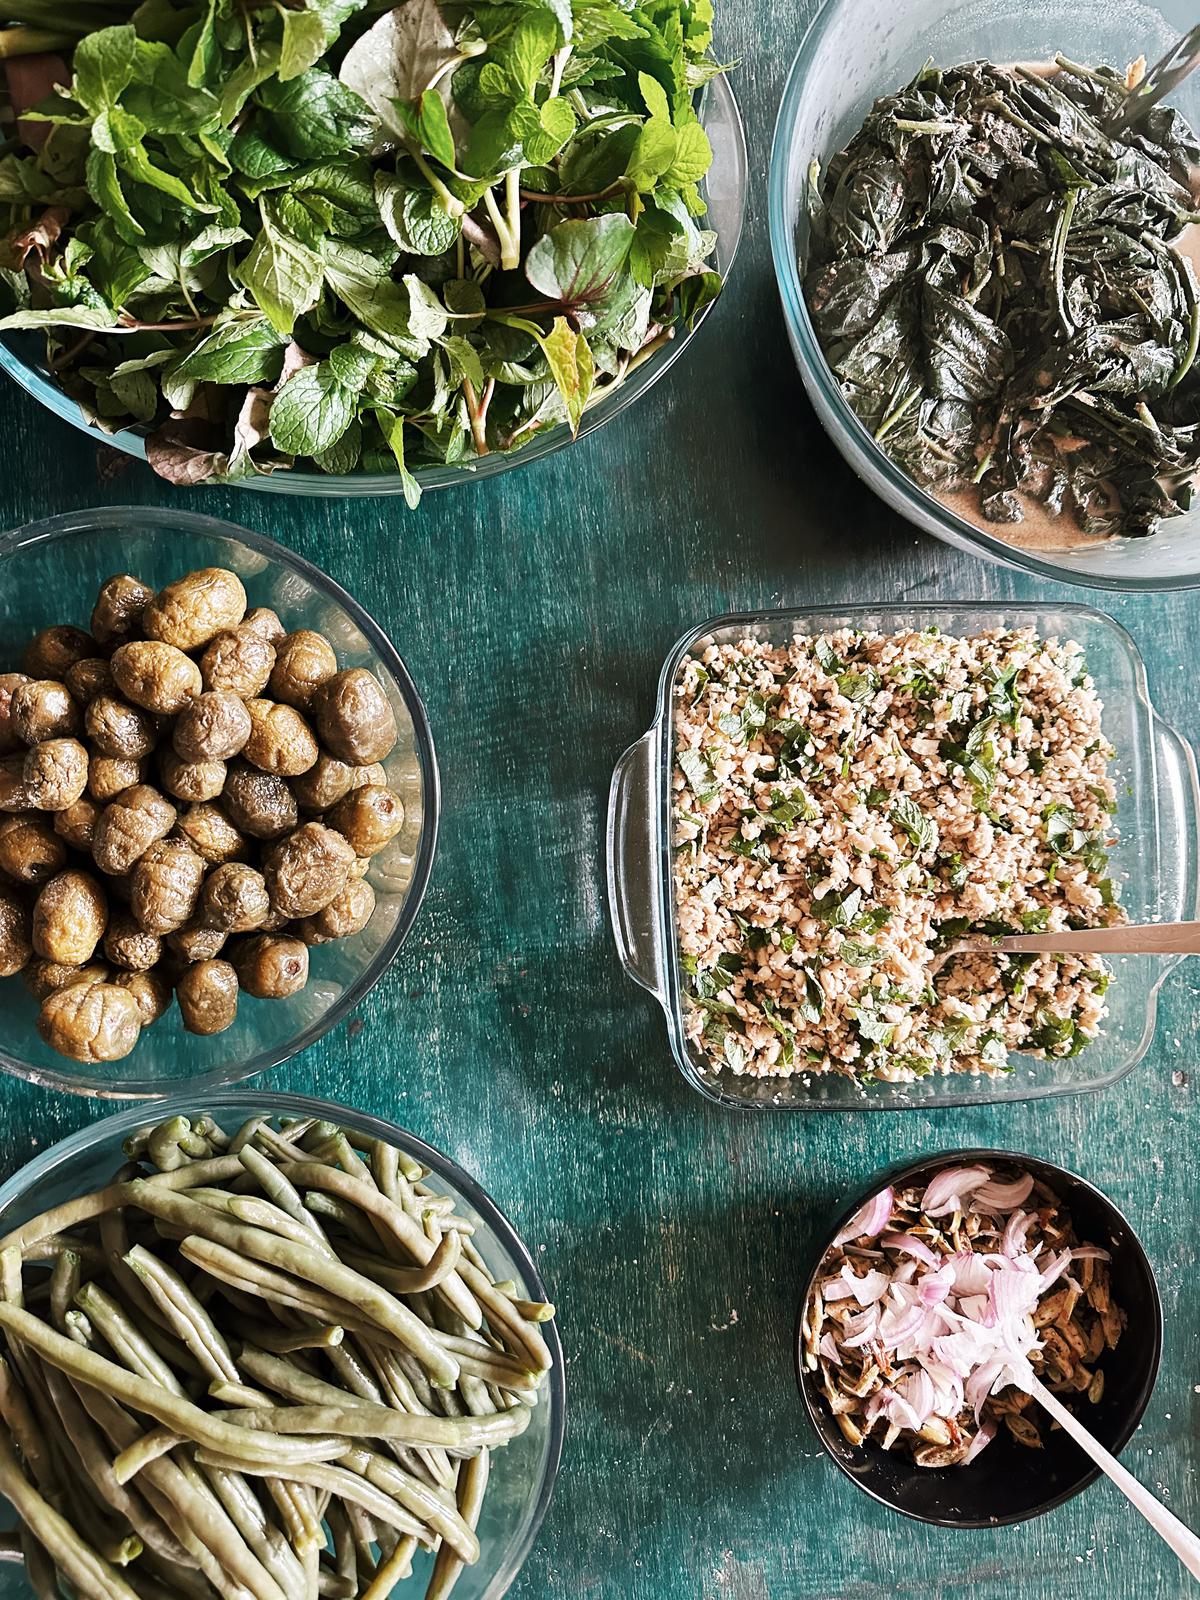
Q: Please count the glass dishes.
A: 5